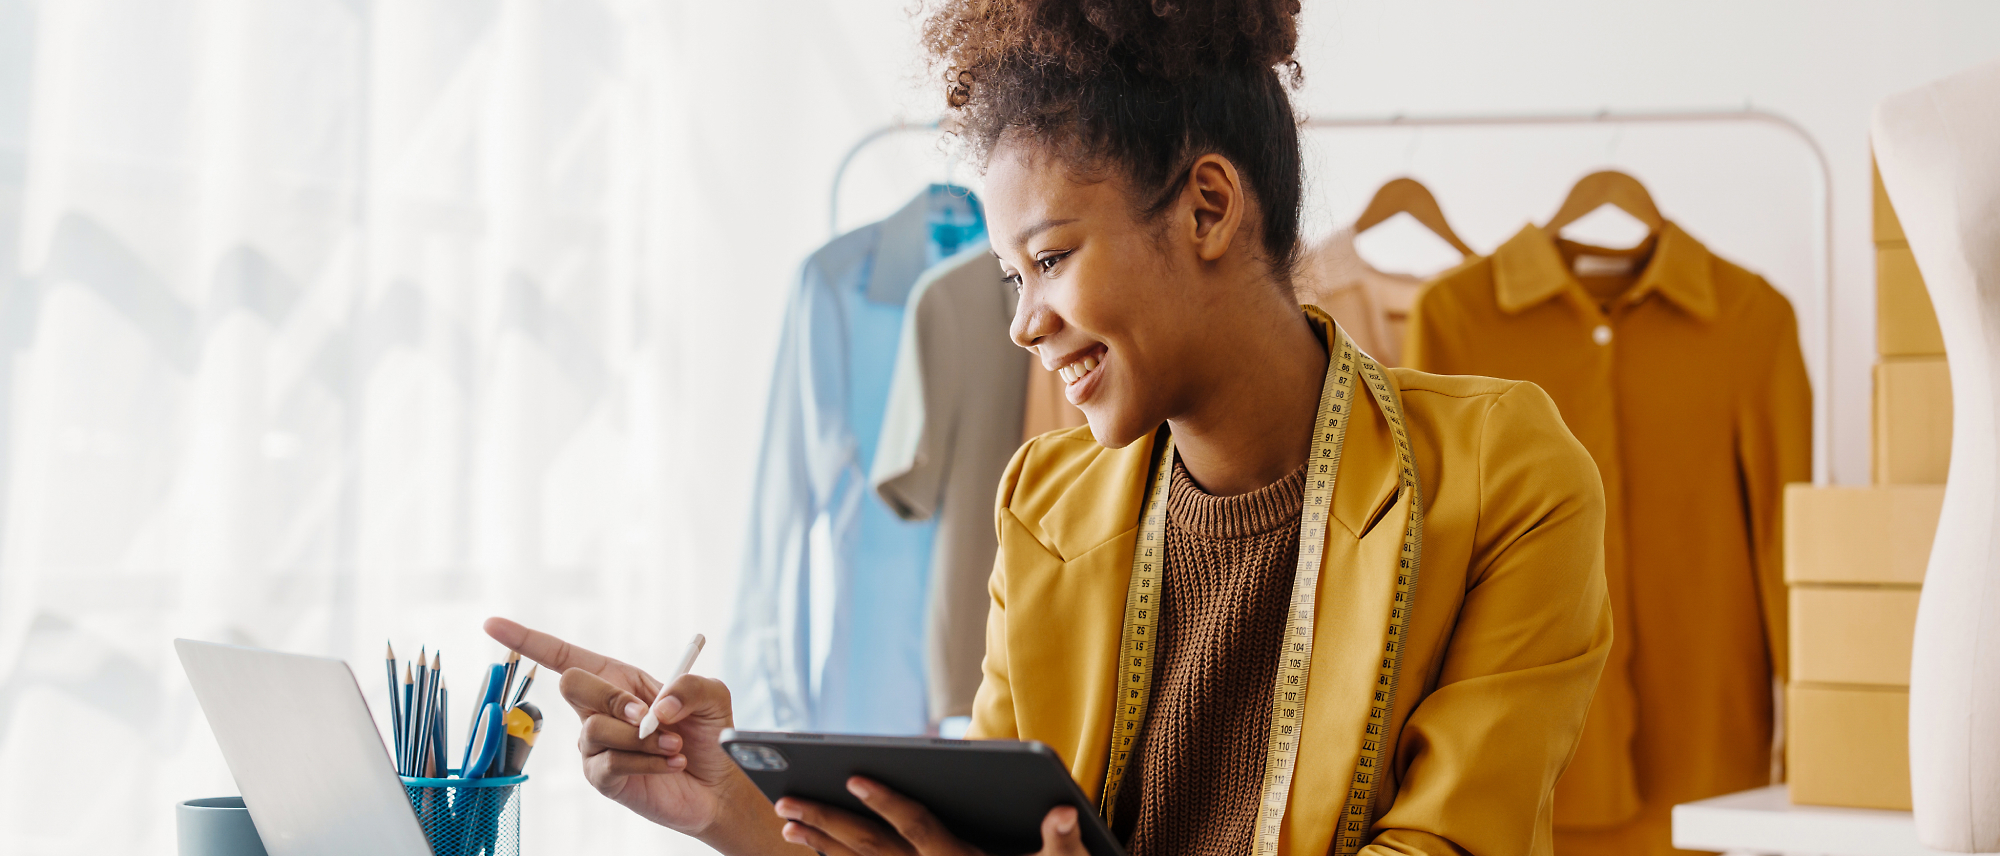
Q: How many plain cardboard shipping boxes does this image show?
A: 6